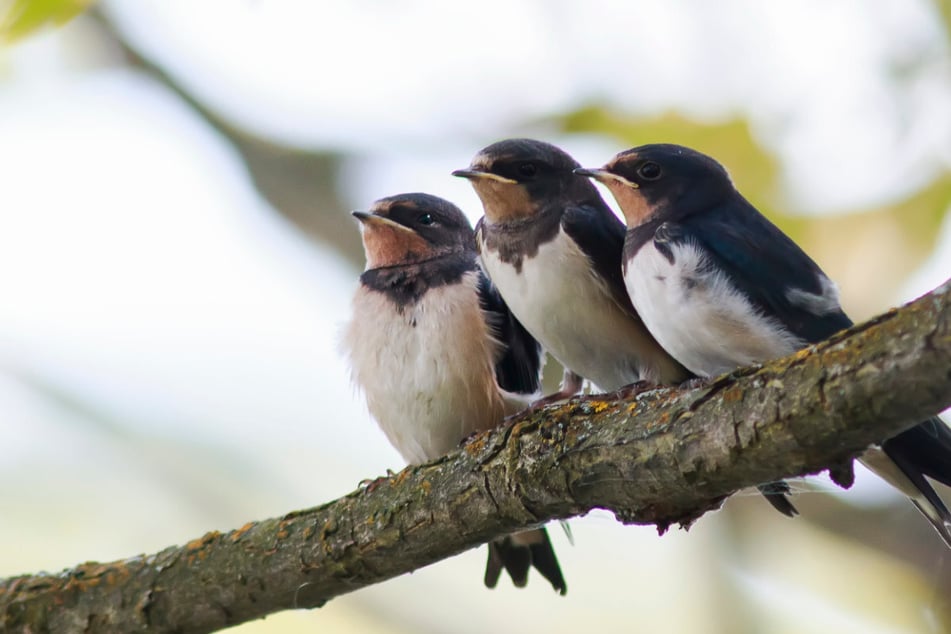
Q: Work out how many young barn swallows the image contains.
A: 3